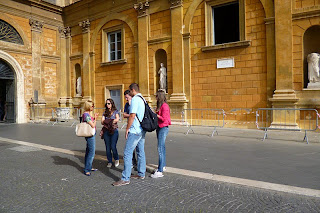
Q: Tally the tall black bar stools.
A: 0